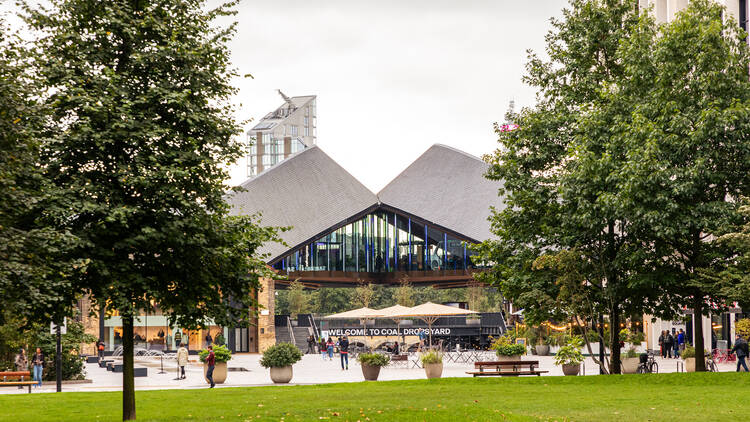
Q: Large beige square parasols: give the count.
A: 3